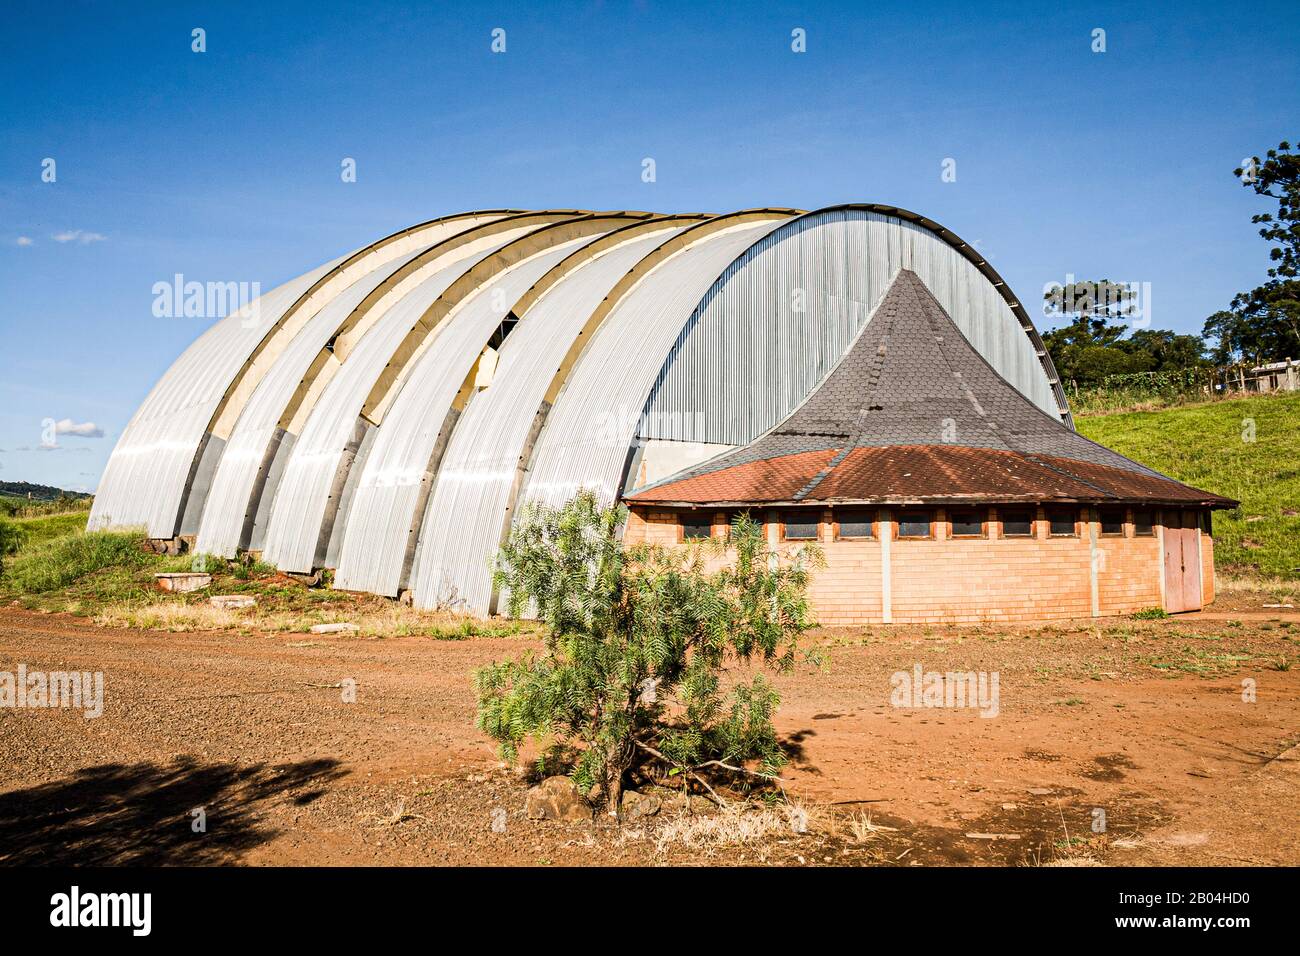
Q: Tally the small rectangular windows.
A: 10